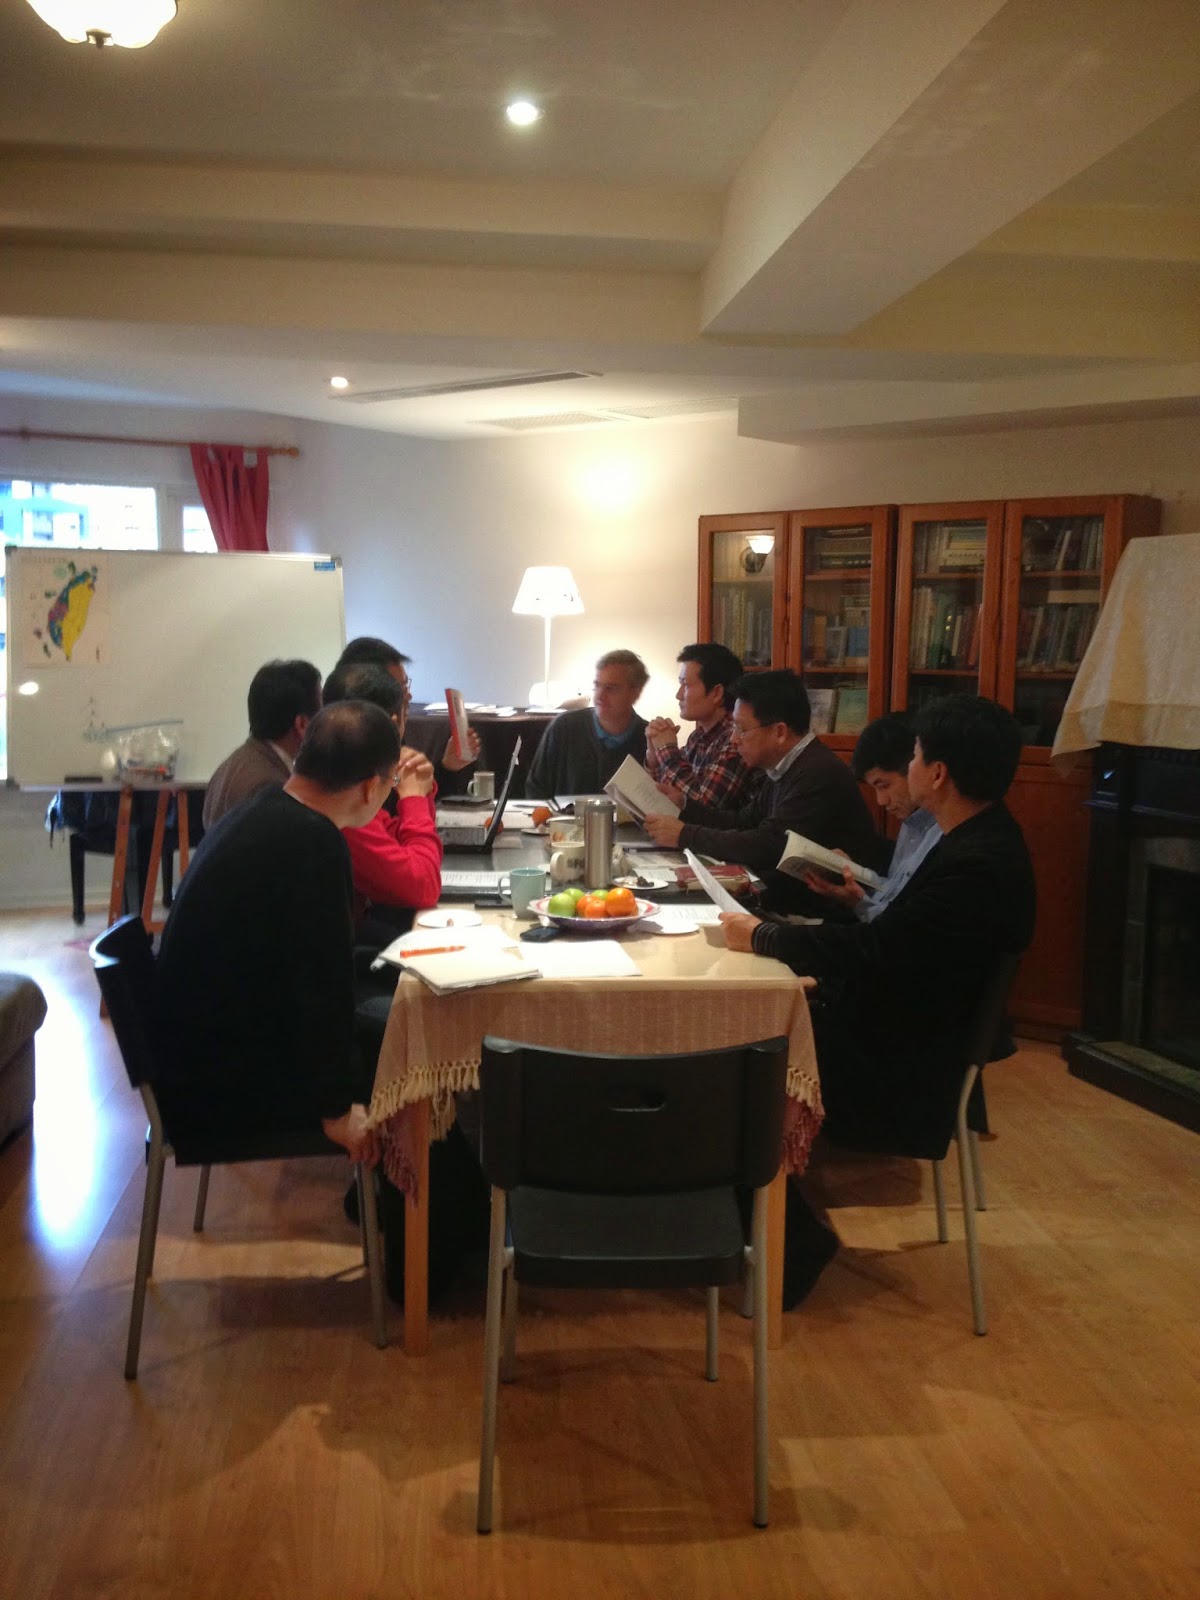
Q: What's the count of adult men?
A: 9